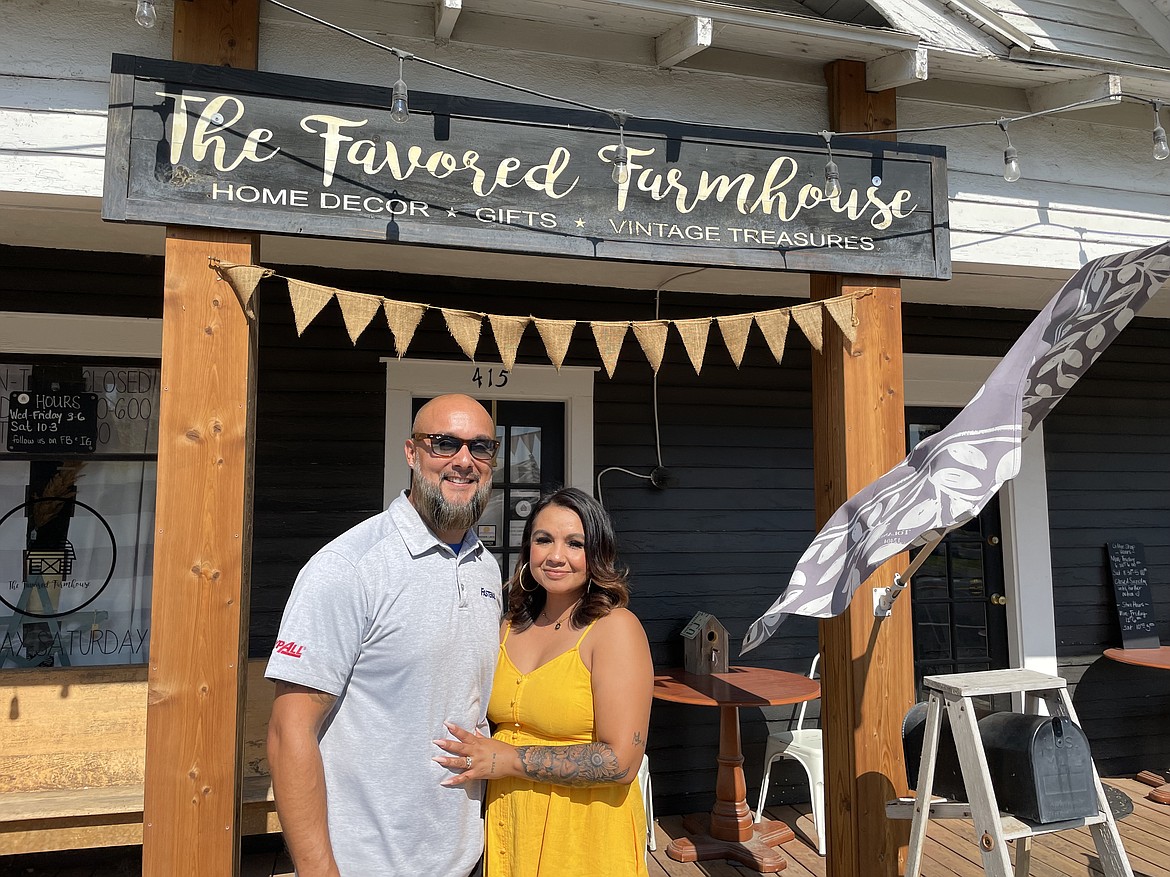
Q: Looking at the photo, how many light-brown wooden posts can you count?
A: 2